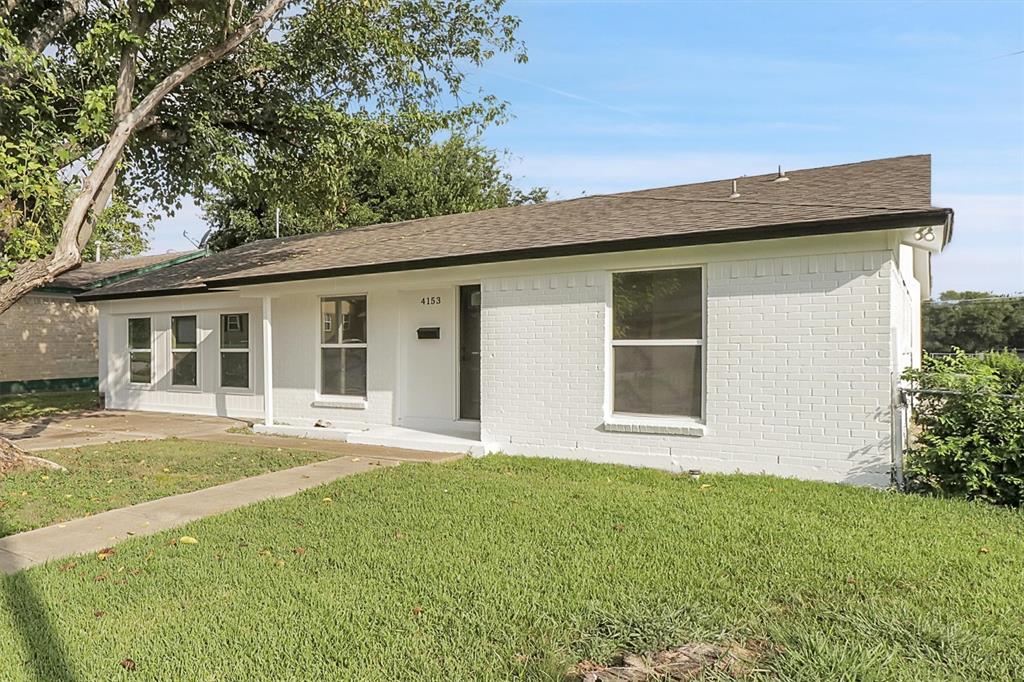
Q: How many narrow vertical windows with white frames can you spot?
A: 3